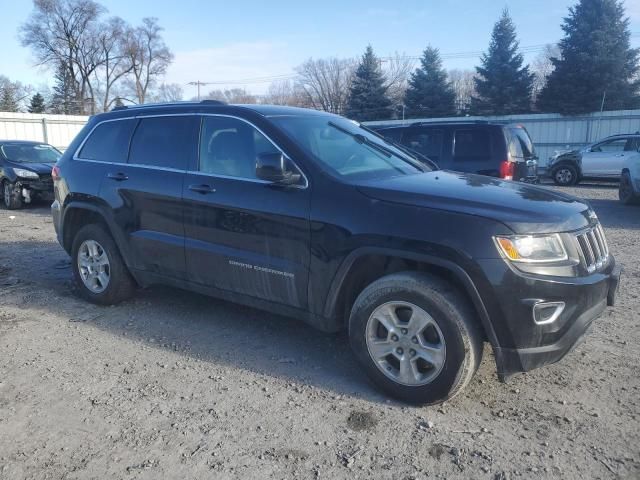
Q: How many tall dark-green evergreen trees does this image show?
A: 4